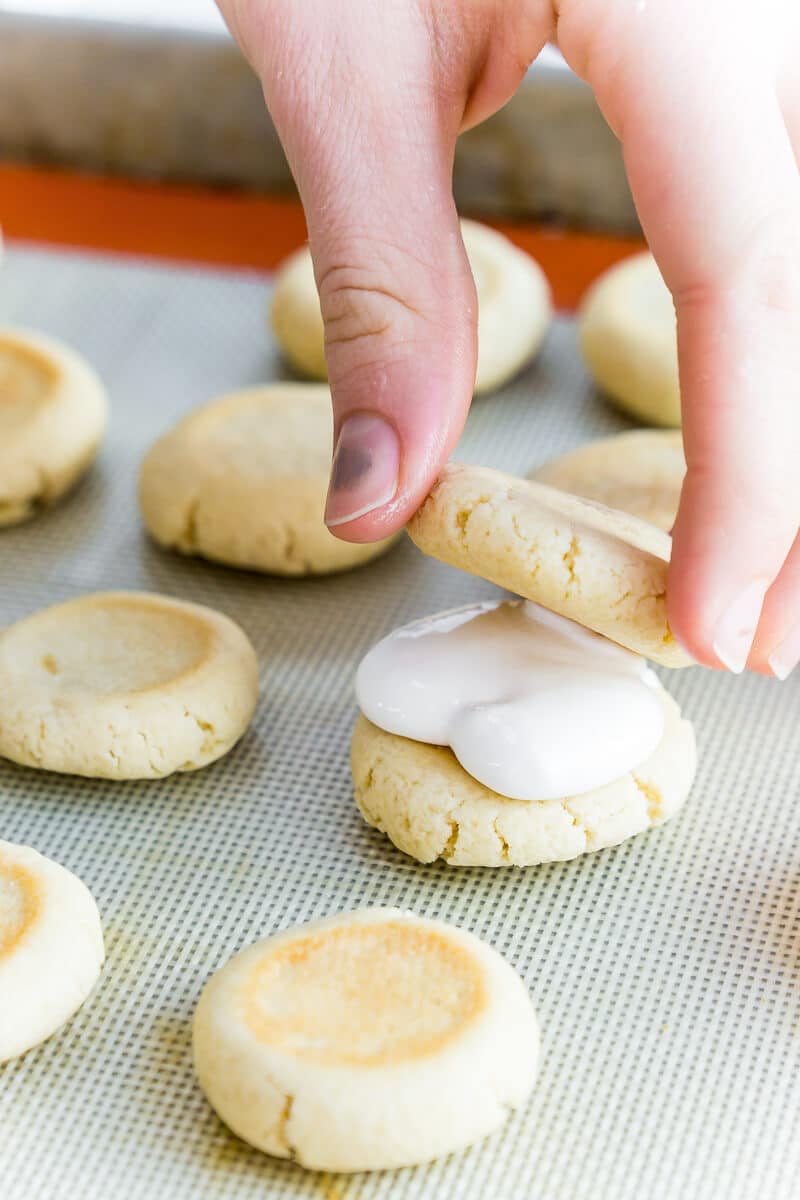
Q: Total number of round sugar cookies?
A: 10